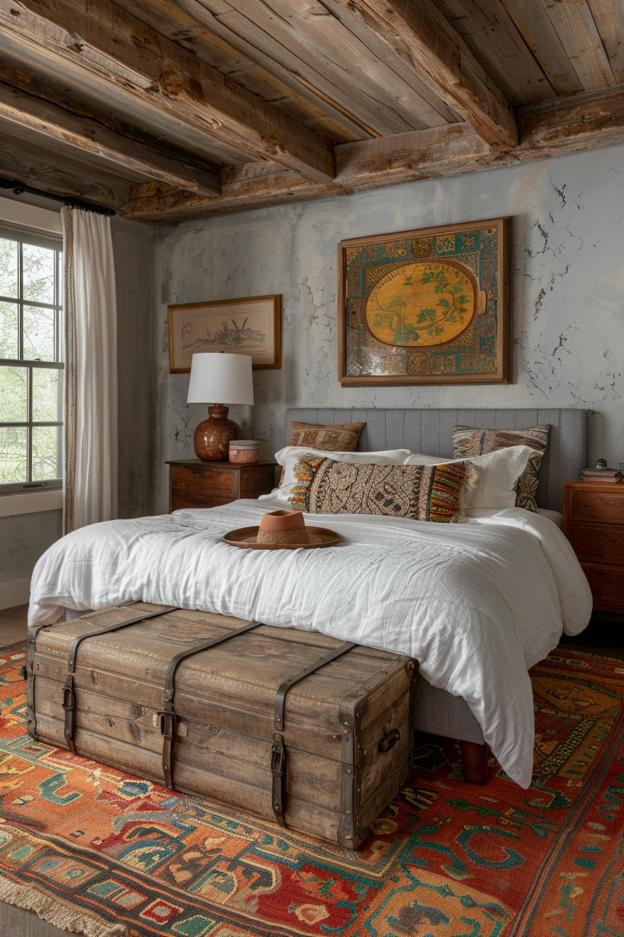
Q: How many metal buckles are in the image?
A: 3